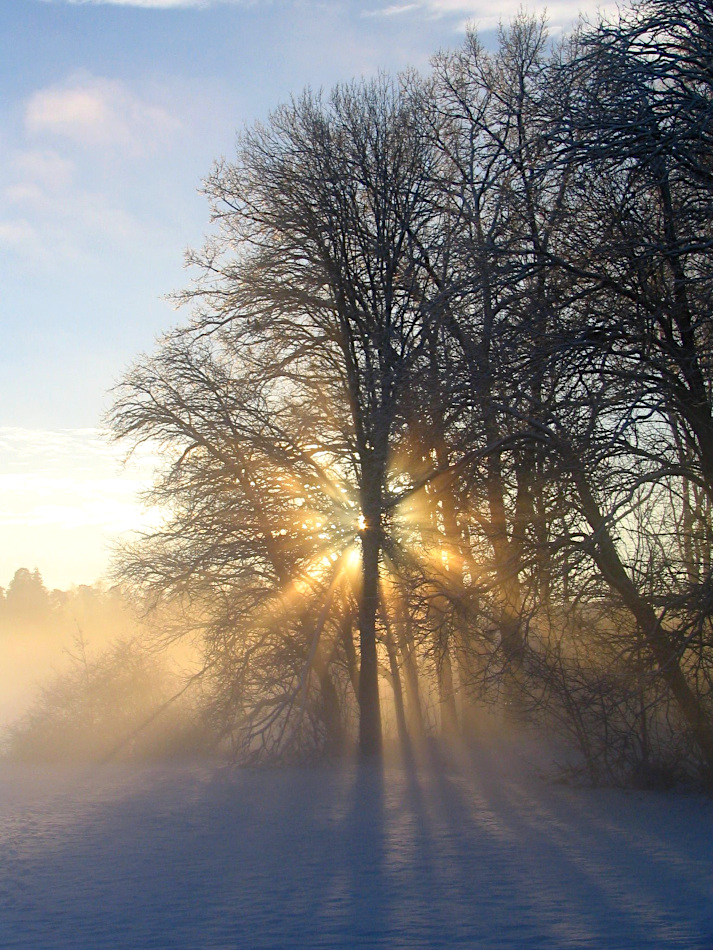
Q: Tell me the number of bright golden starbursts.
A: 1